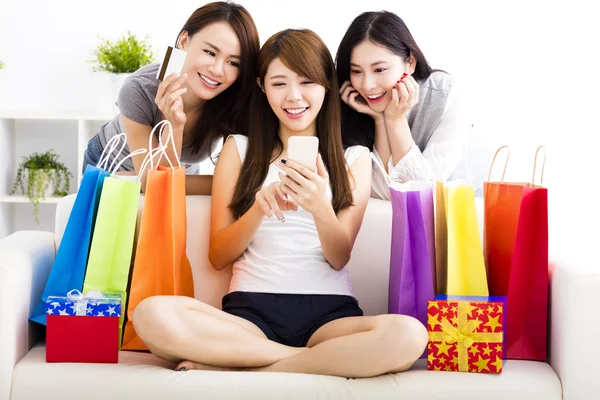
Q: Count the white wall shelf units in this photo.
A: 1